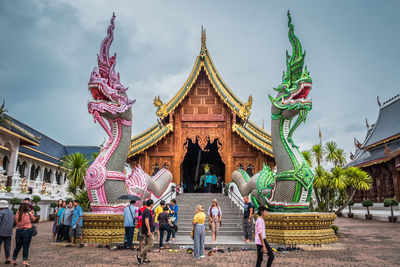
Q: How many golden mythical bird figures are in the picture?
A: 2